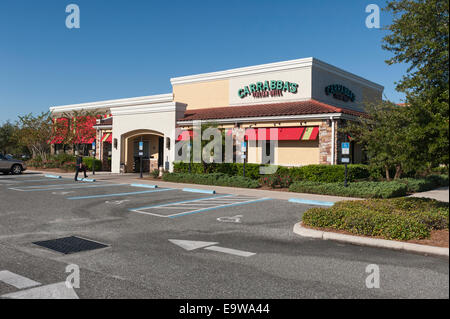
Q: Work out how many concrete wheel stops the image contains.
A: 5